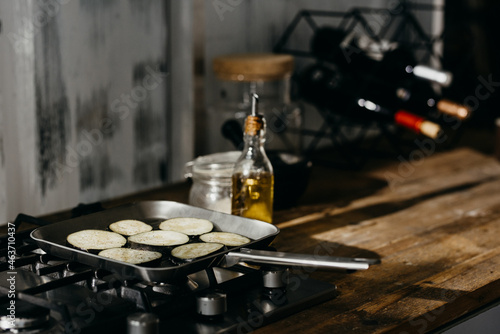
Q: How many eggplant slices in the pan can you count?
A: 7